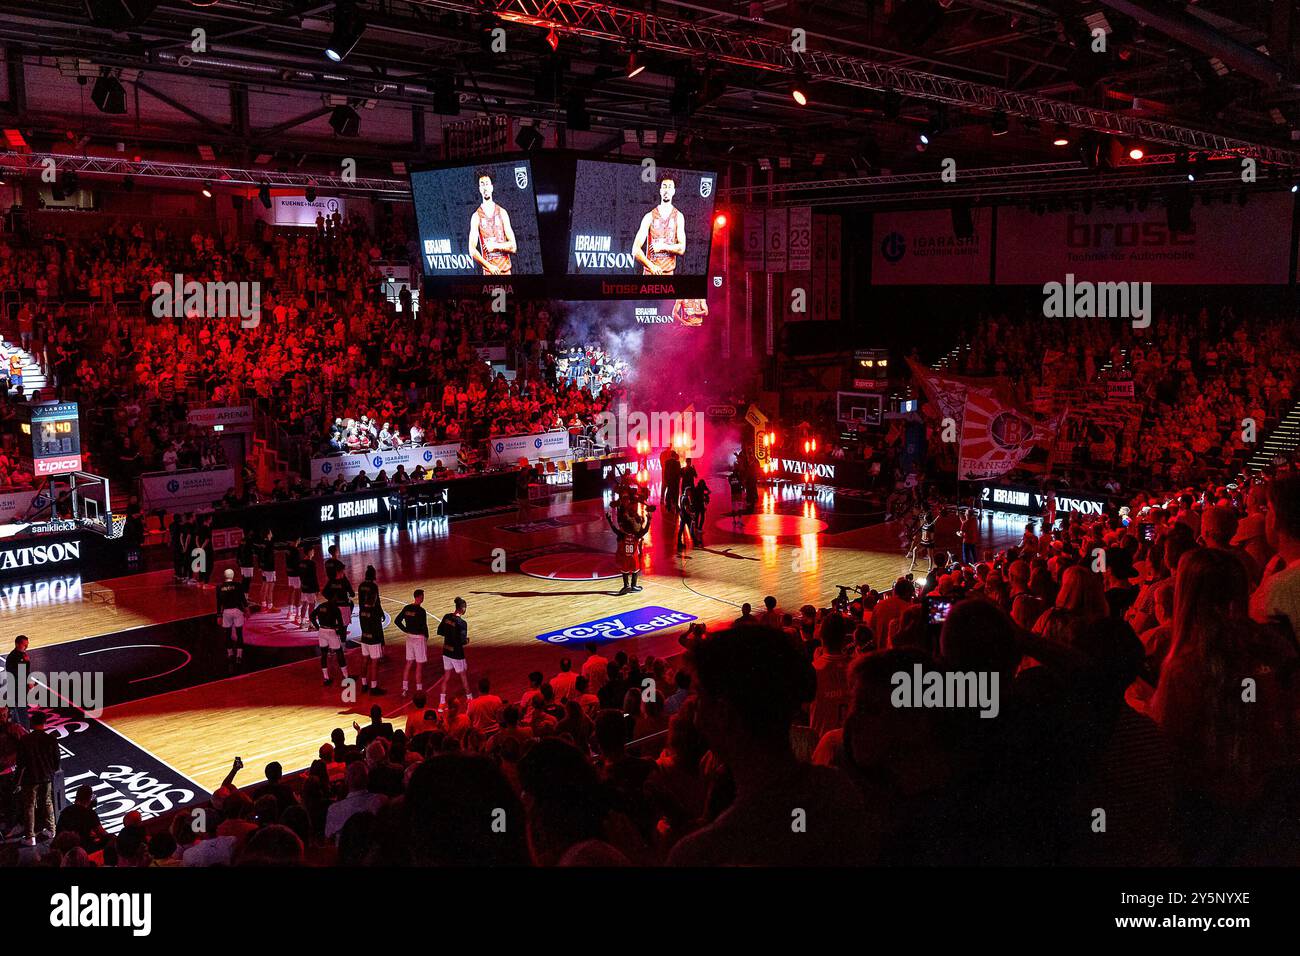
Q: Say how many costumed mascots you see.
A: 1